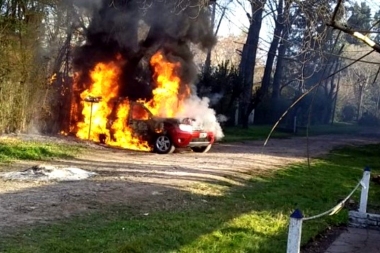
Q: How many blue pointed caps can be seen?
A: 2